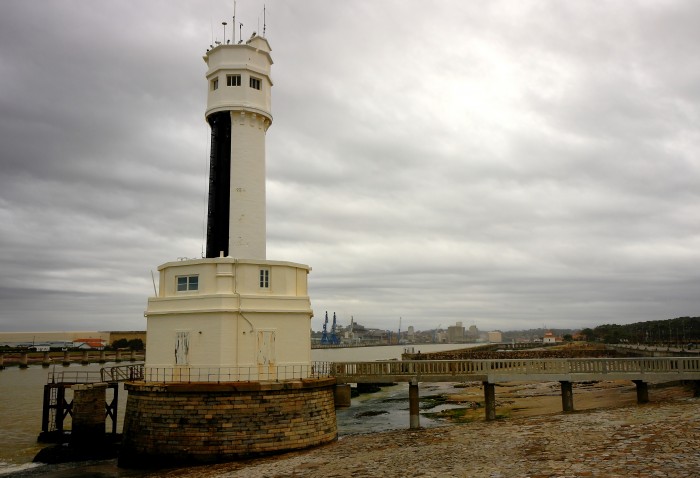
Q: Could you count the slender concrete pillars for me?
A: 4